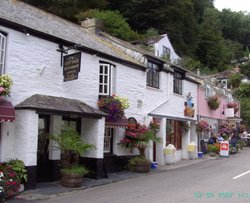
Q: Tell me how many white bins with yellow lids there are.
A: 2